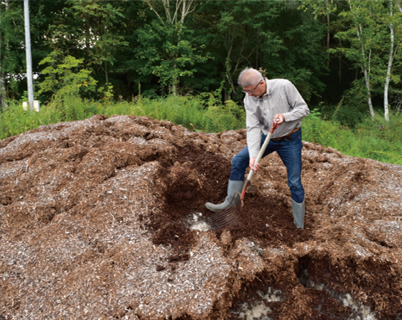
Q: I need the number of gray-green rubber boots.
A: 2